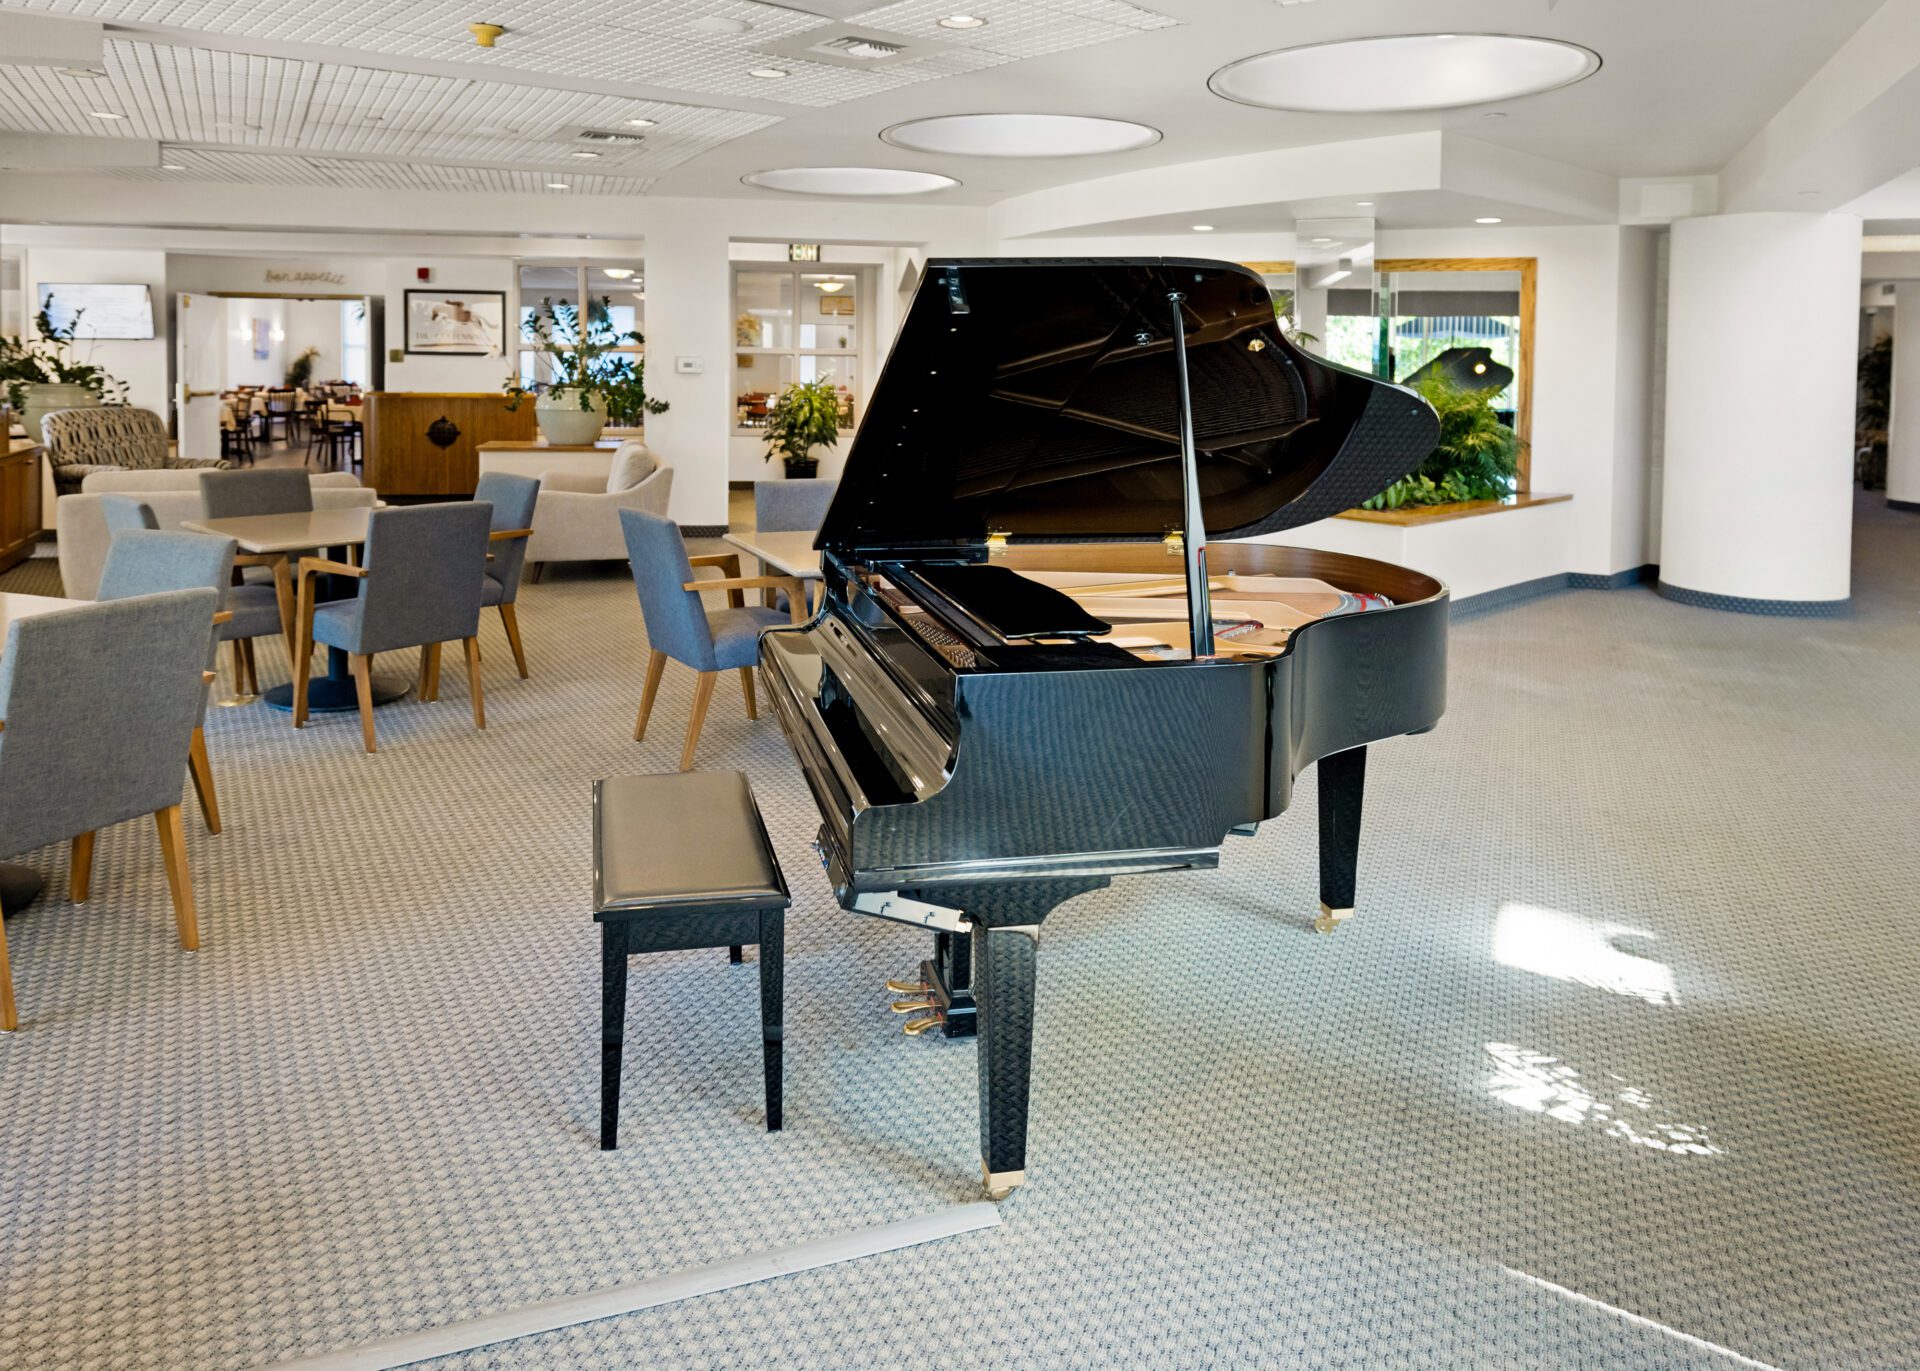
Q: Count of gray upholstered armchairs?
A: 8